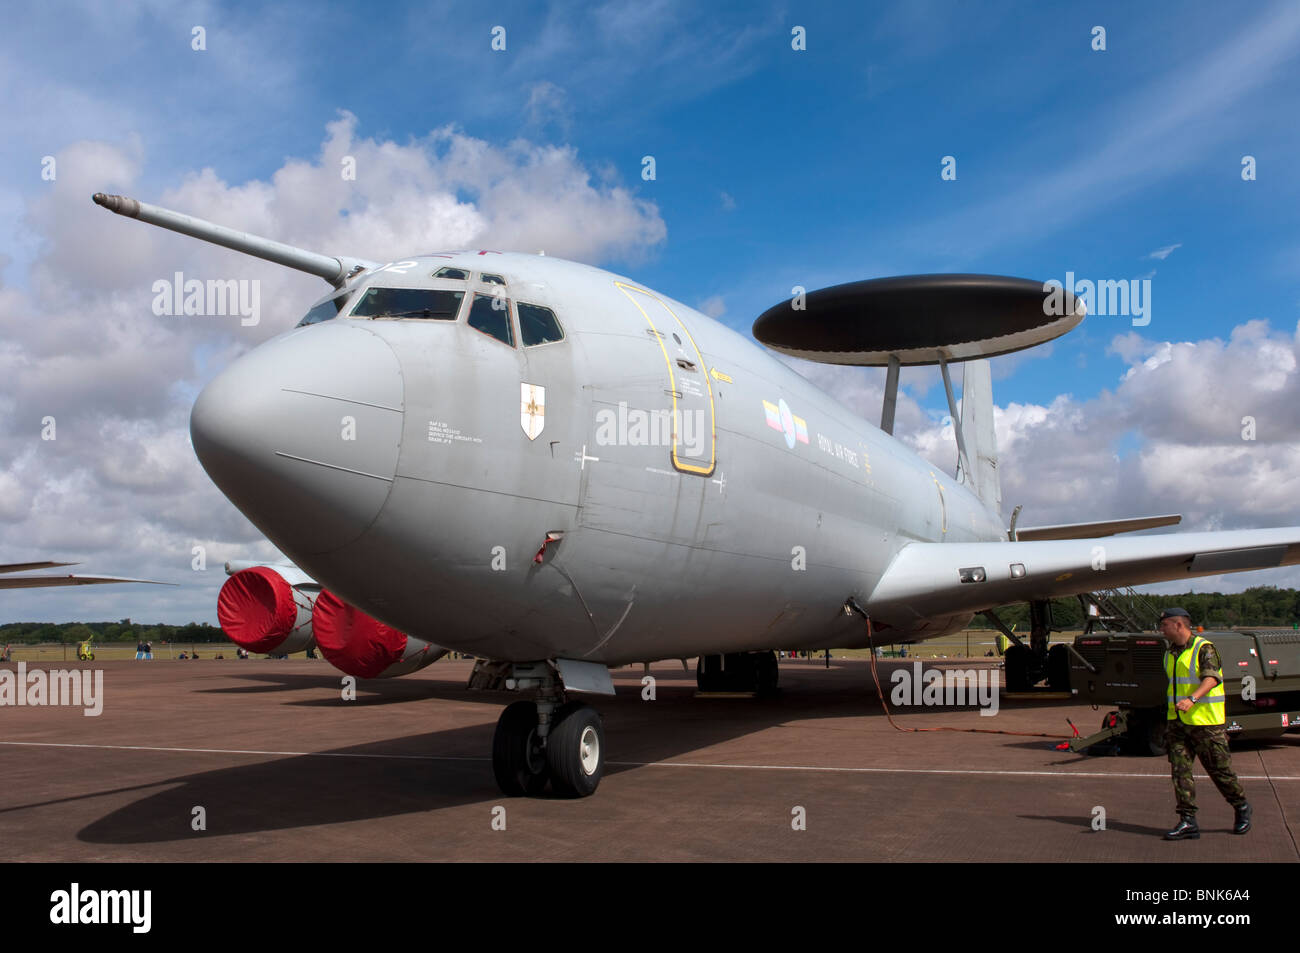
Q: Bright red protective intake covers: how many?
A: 2